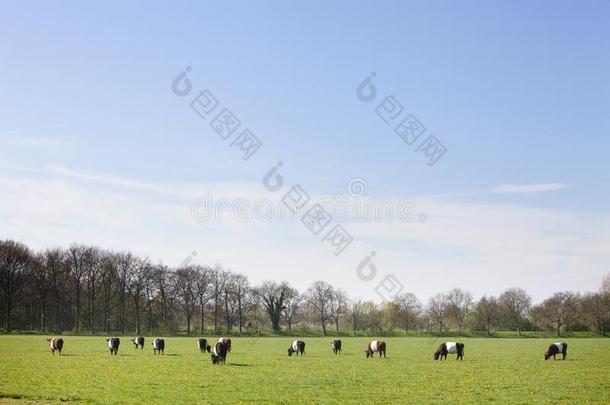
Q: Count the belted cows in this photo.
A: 12